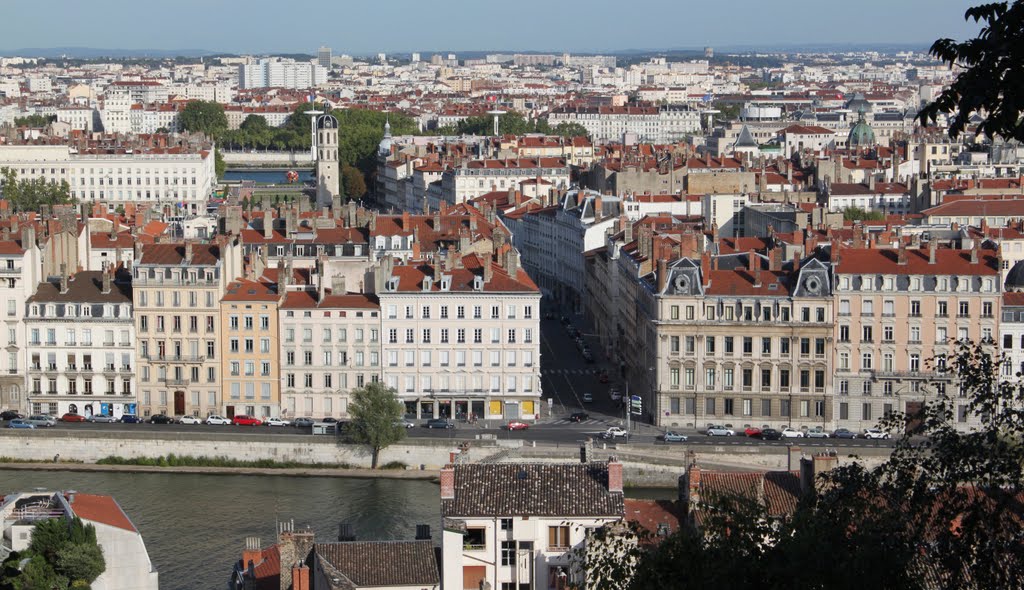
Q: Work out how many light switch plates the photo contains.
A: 0